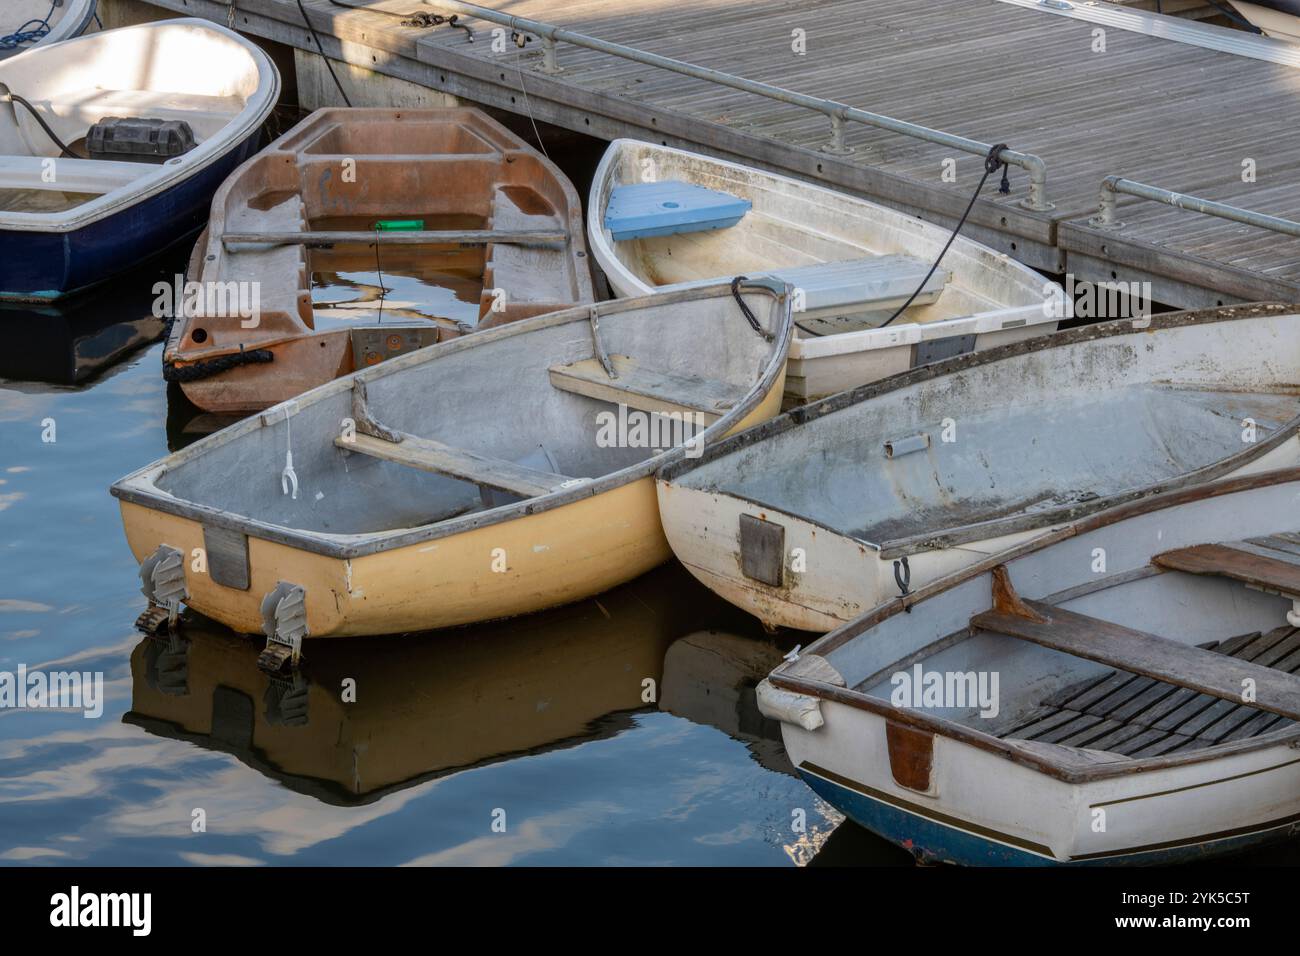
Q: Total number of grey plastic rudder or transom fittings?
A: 2